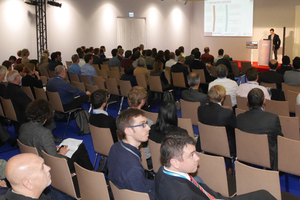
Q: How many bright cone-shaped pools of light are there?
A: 5